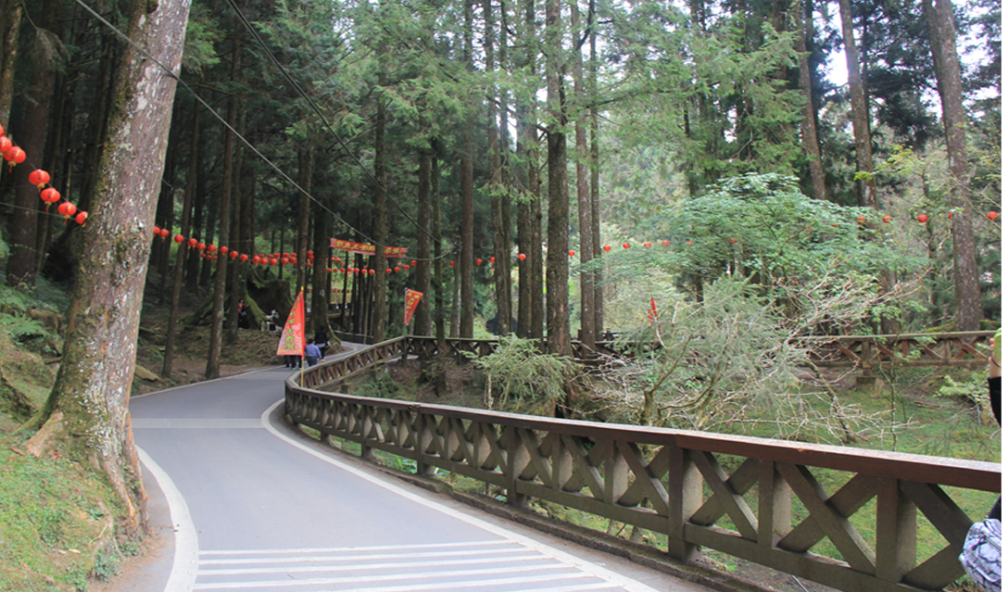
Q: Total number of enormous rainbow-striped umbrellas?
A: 0